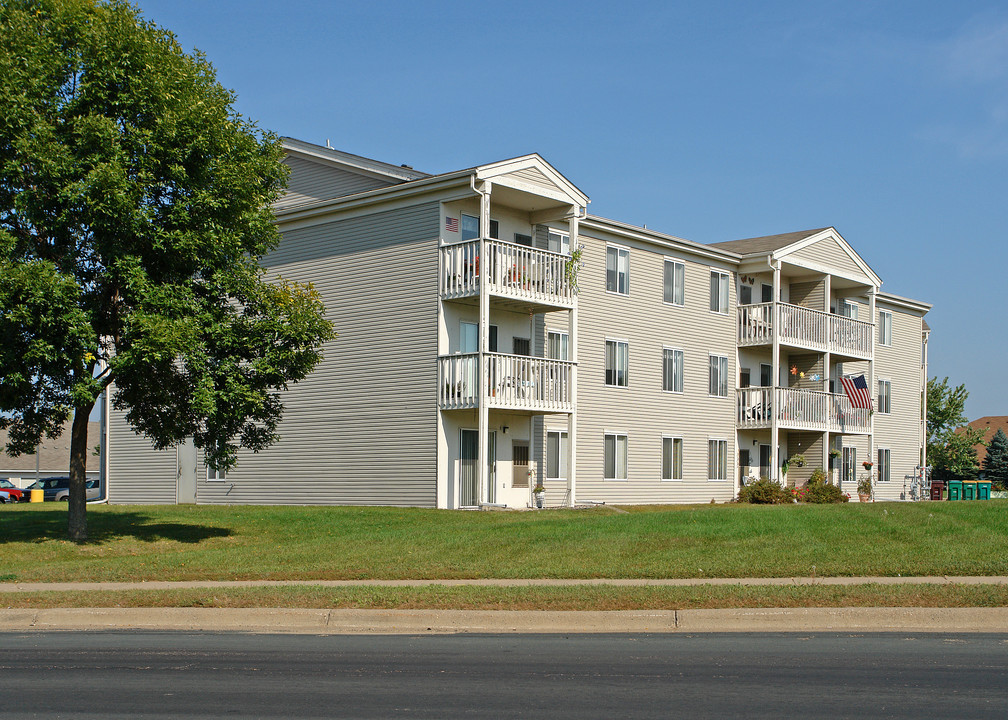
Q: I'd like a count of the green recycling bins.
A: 3